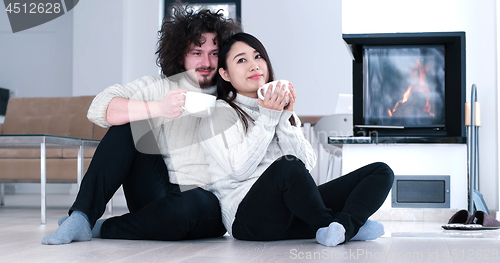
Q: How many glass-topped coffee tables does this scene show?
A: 1